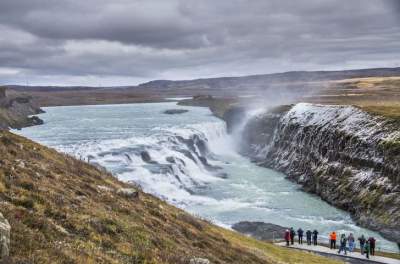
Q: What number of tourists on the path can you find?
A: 11